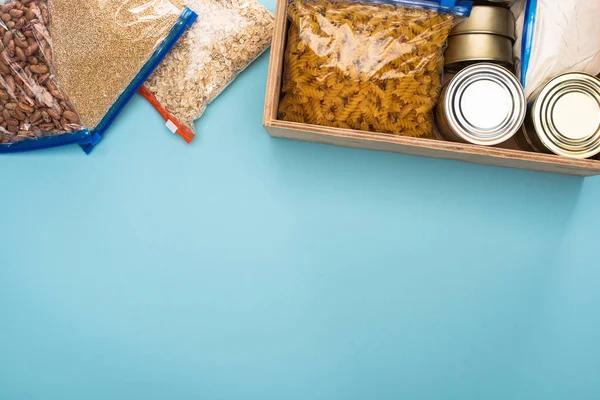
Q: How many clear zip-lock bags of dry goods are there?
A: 5